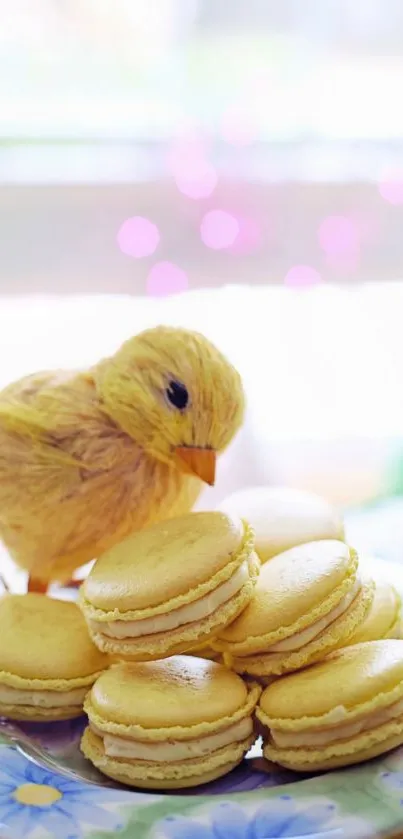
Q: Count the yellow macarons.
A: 7